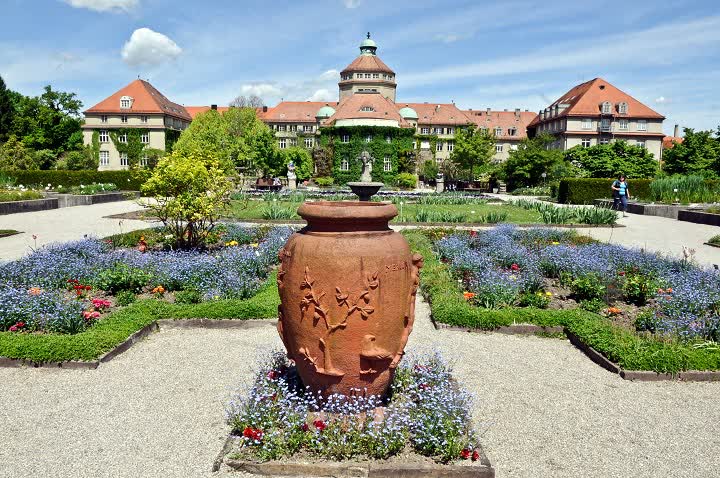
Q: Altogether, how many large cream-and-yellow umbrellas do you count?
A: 0